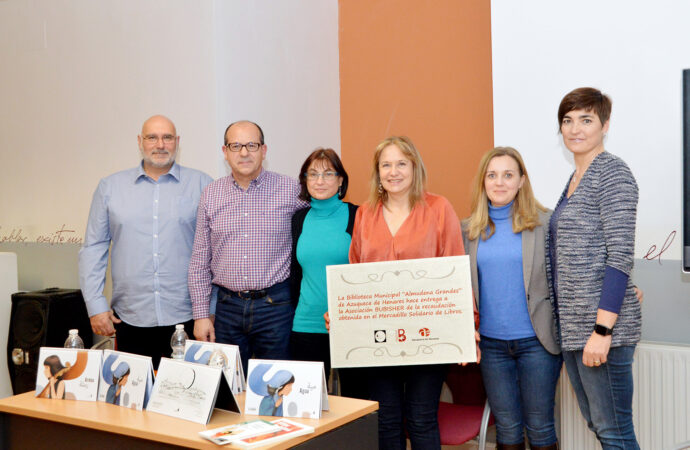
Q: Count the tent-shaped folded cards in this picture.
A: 5